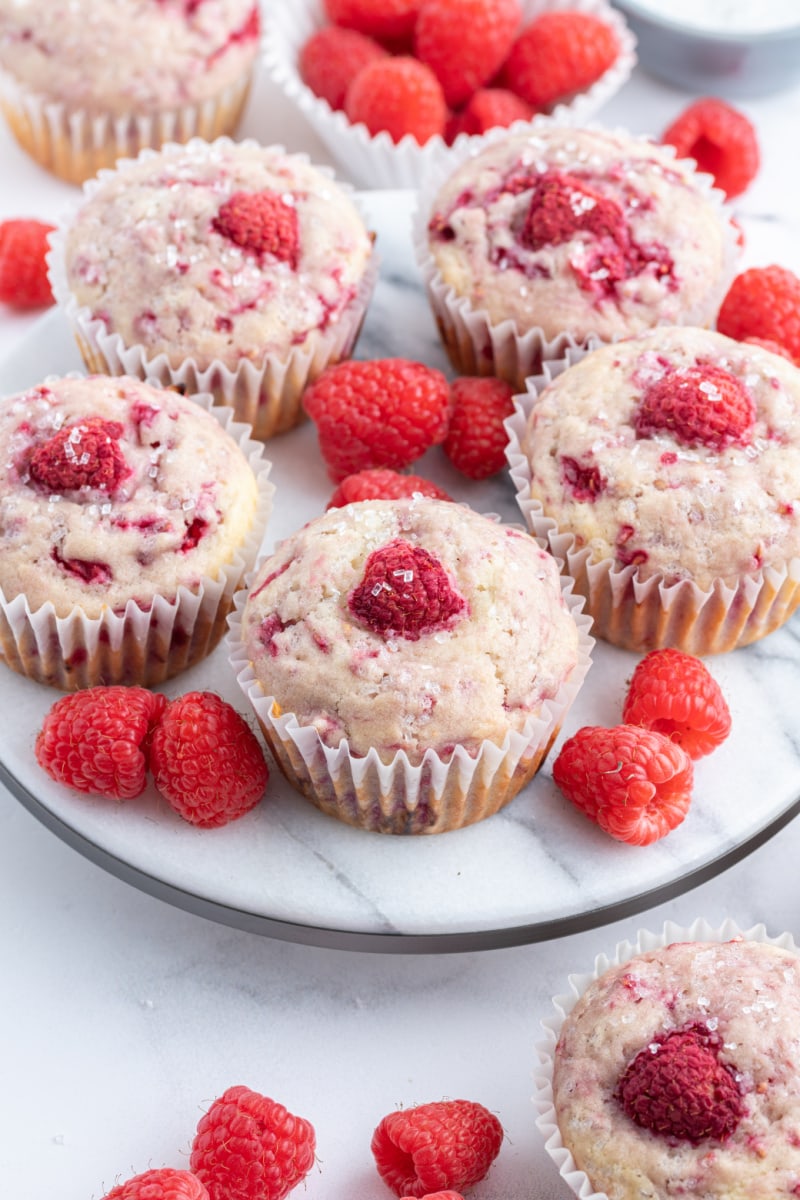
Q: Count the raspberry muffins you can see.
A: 7